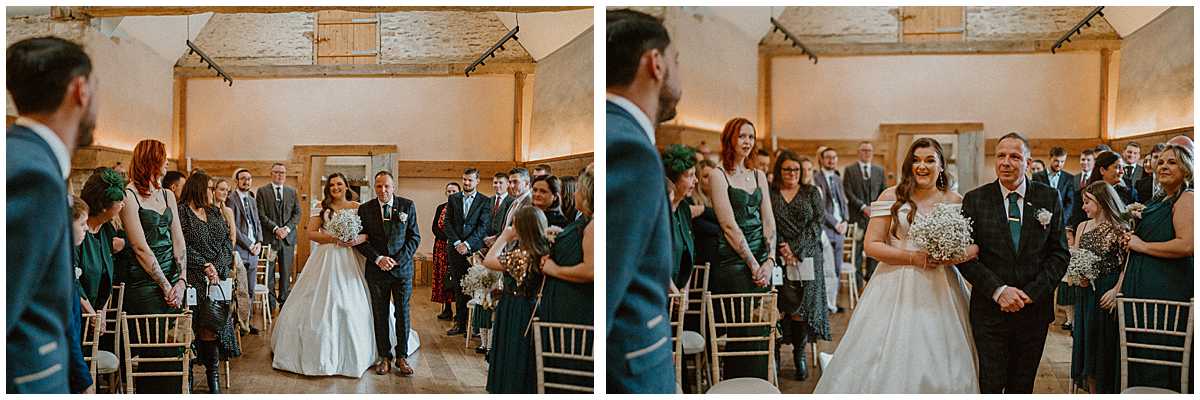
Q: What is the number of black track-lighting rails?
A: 4